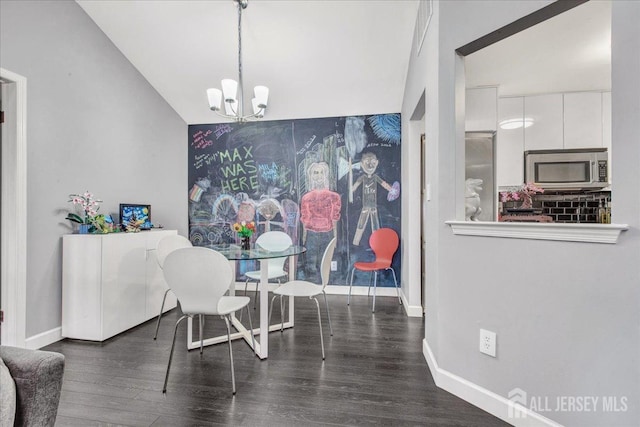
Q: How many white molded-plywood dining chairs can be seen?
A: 4